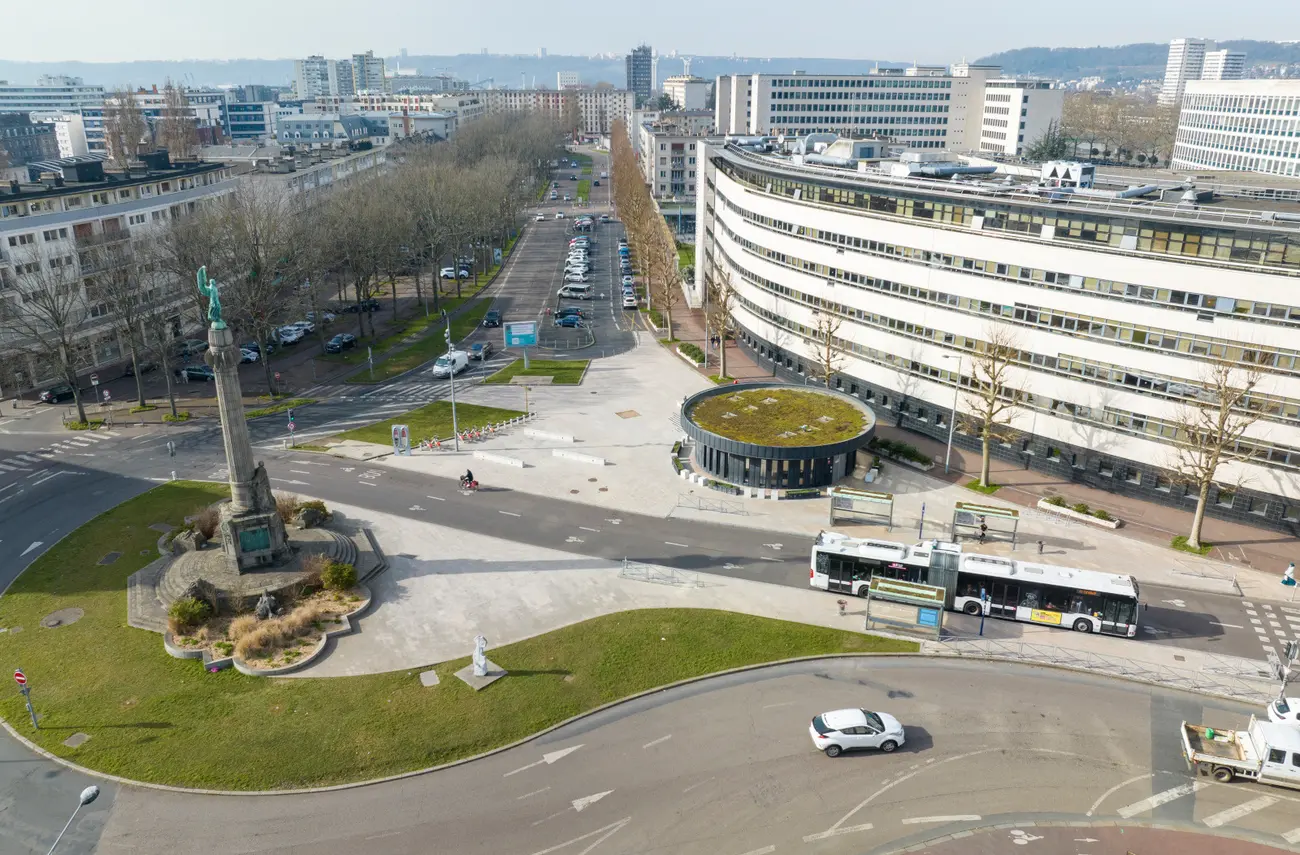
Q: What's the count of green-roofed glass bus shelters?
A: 3